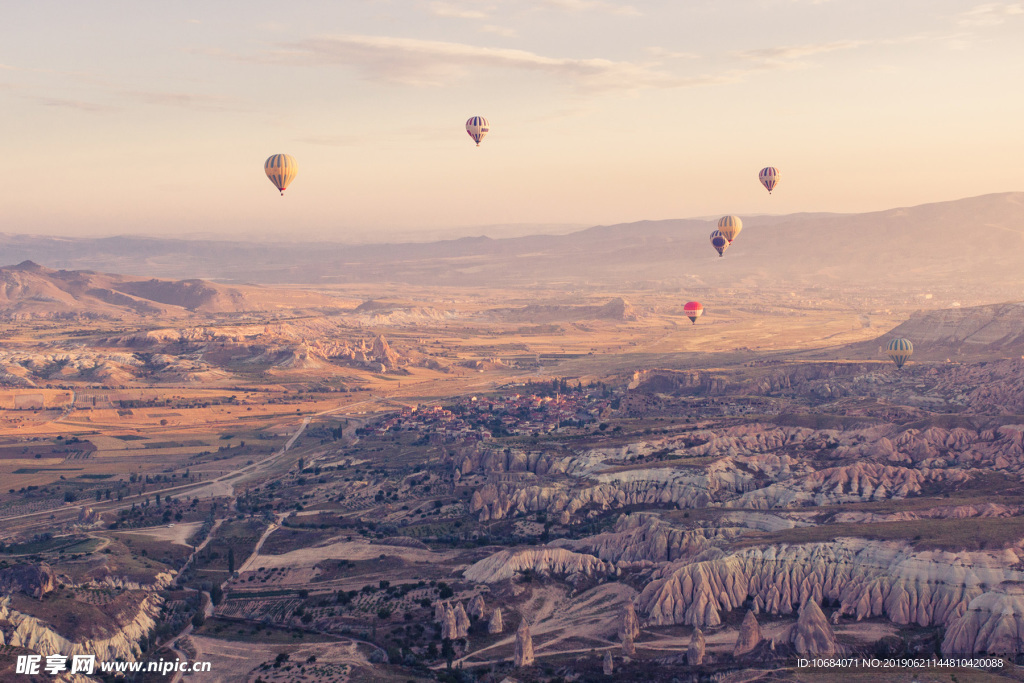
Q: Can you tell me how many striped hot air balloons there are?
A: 6